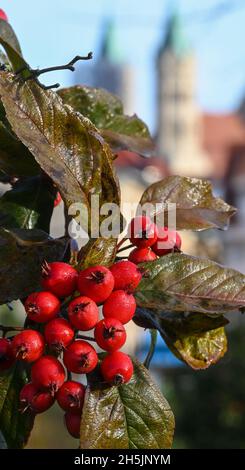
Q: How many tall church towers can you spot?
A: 2